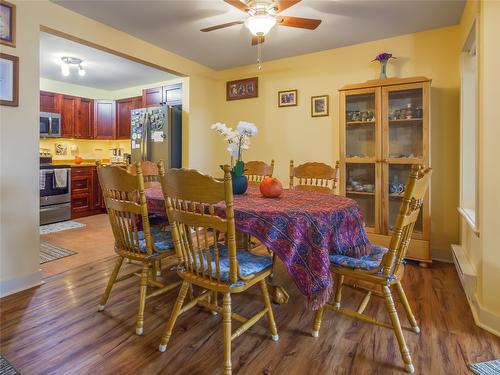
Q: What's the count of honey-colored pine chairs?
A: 6